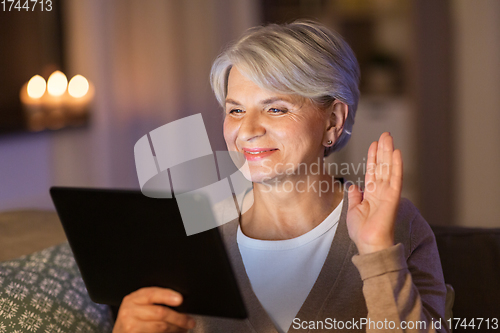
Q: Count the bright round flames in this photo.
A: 3